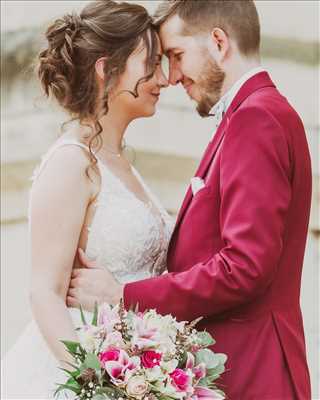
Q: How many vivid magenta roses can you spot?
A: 3